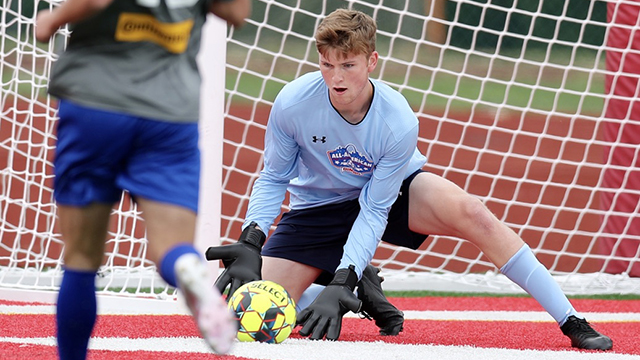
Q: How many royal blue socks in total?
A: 2